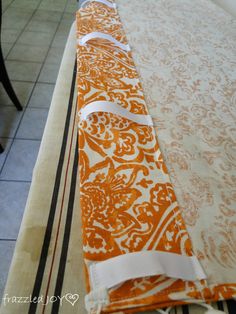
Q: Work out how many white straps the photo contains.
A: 4